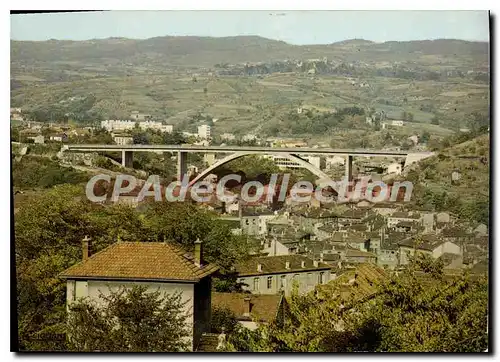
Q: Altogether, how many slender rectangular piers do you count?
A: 3